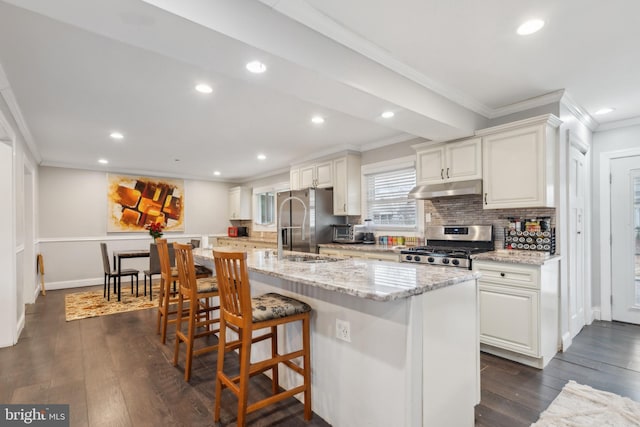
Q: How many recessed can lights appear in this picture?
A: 10